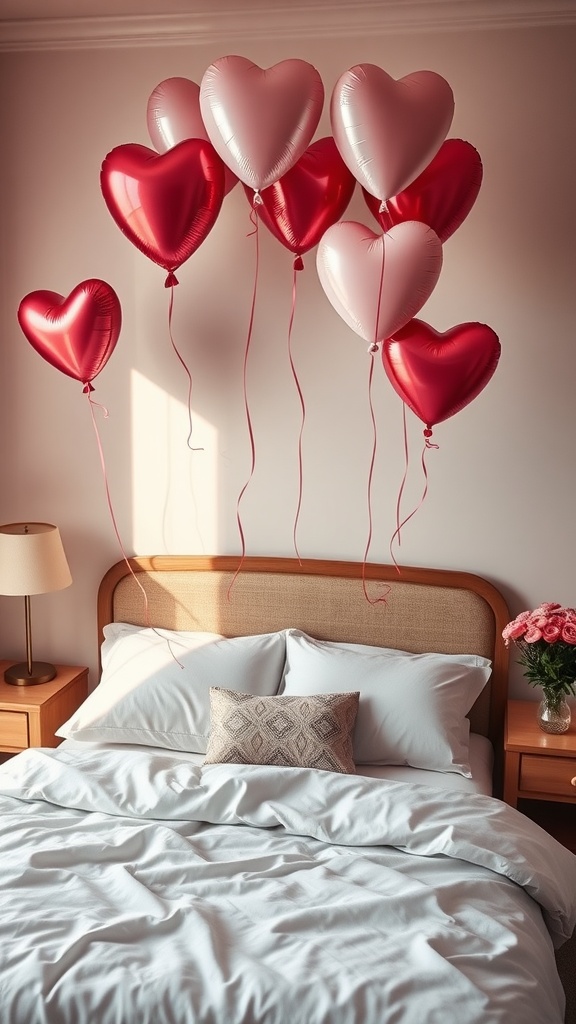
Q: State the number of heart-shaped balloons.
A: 9